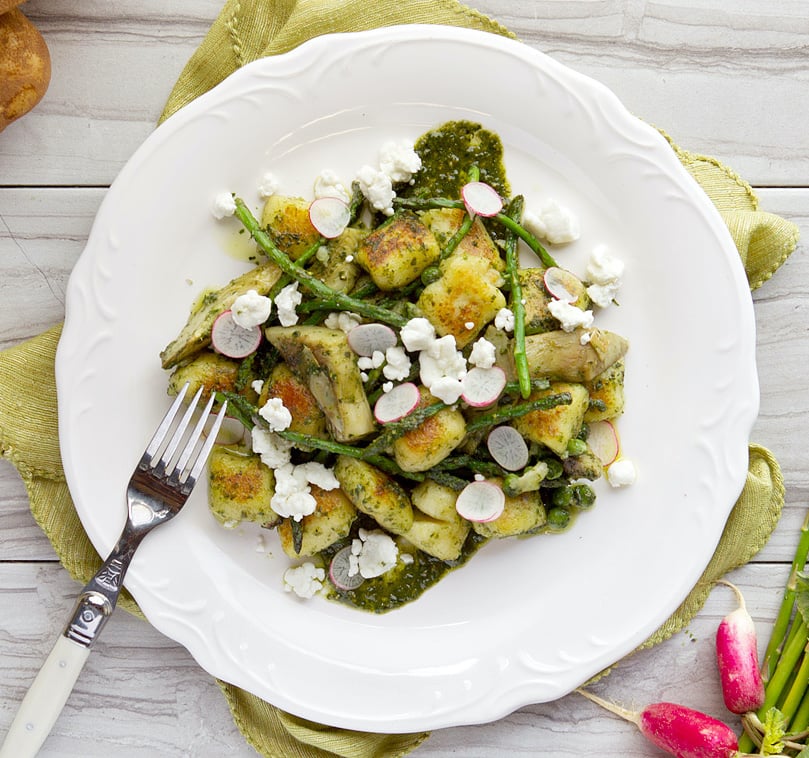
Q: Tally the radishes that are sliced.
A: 12